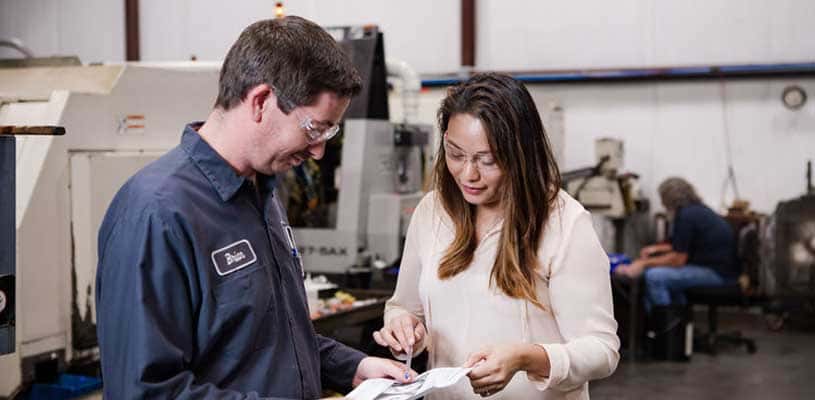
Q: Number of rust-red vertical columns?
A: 2